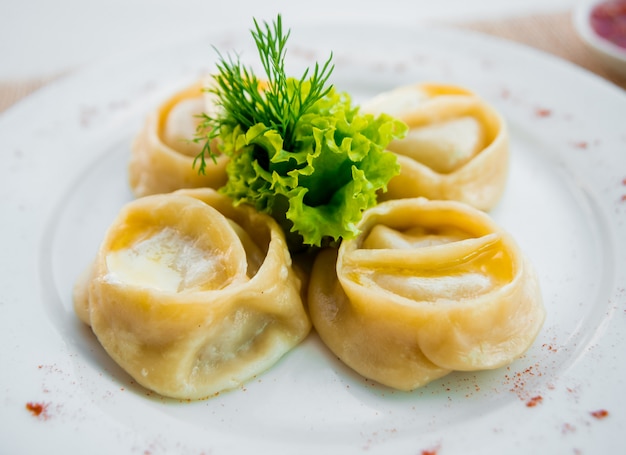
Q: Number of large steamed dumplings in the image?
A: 4